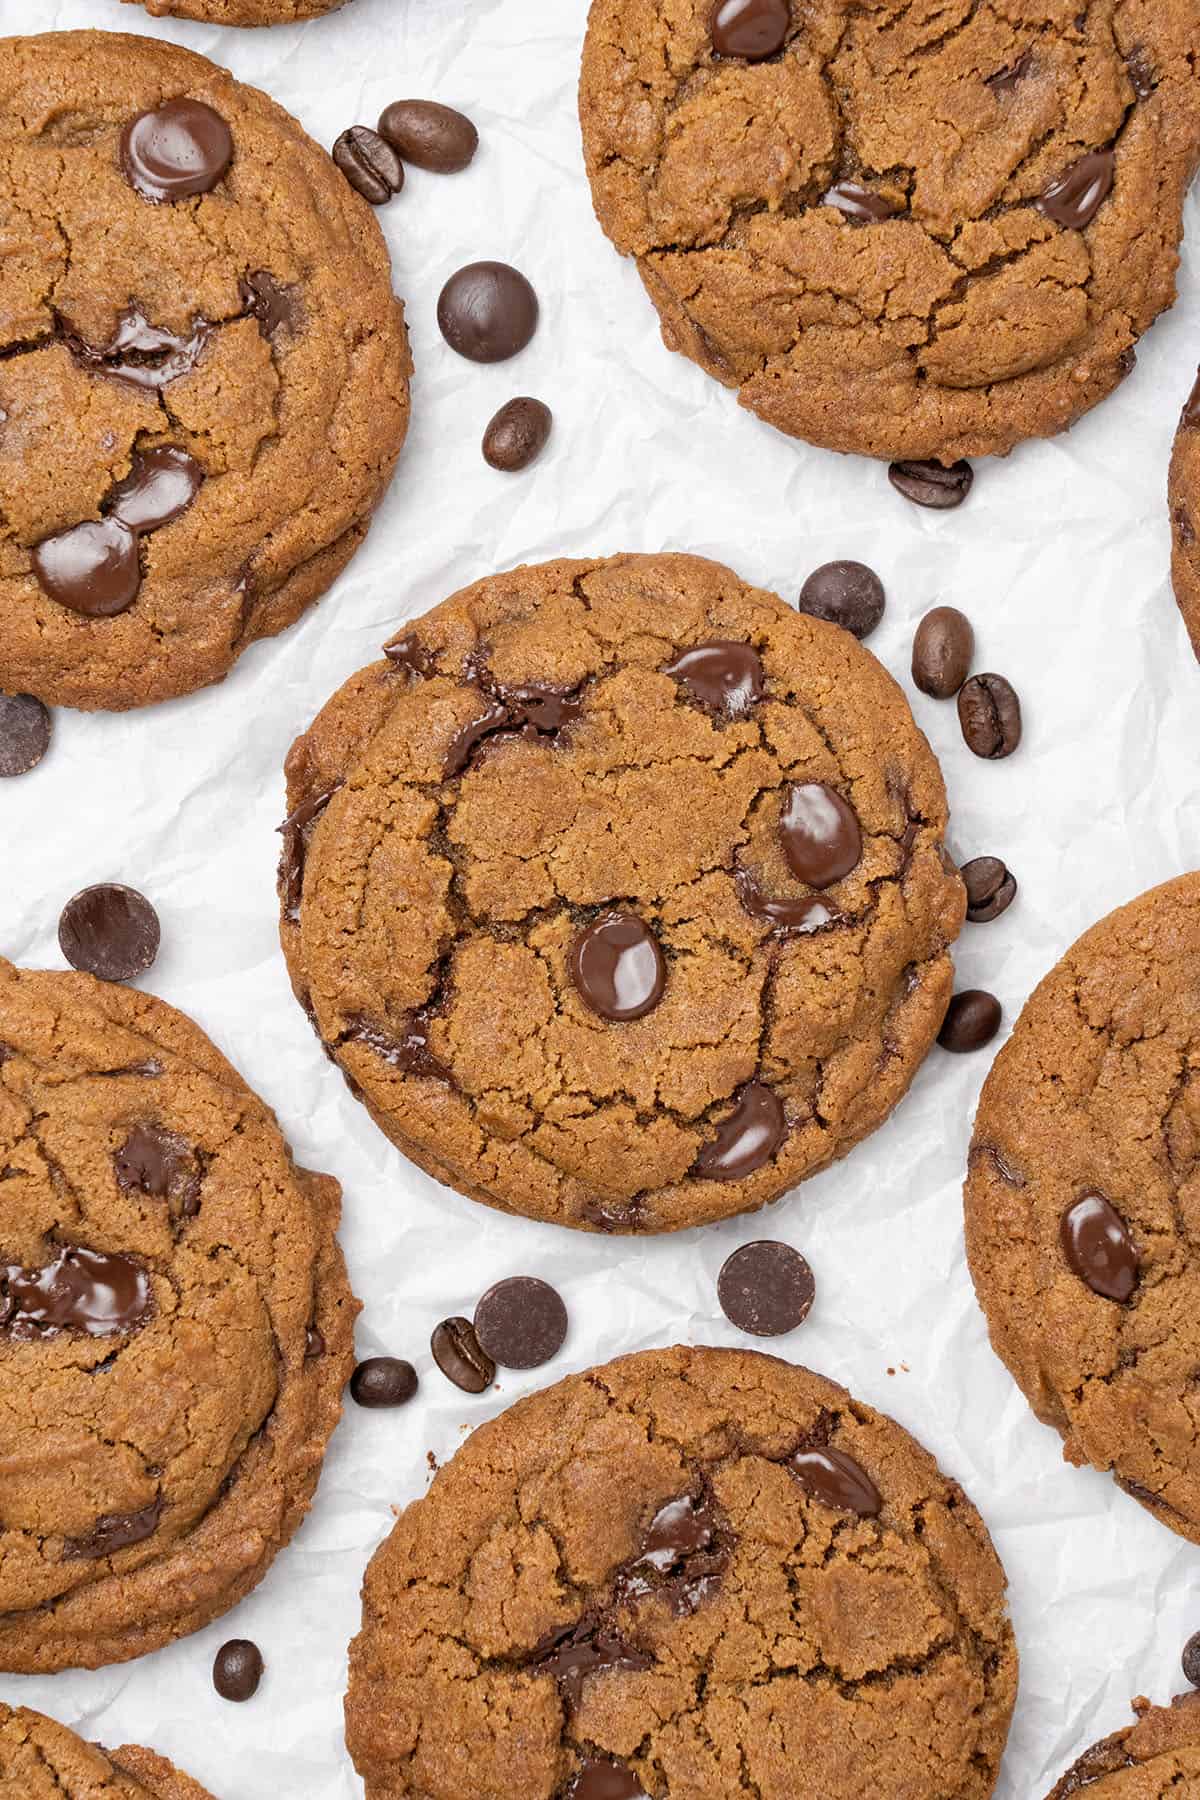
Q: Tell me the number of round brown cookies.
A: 10